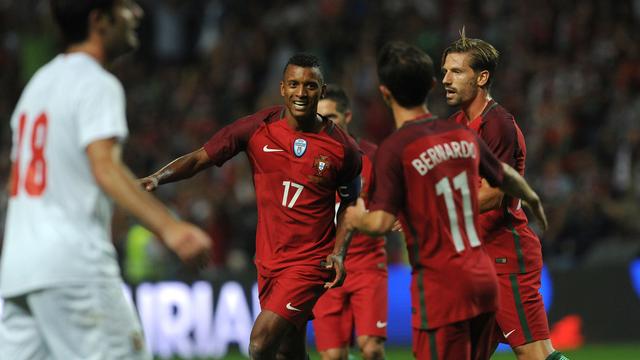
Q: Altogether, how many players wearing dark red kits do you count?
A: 4